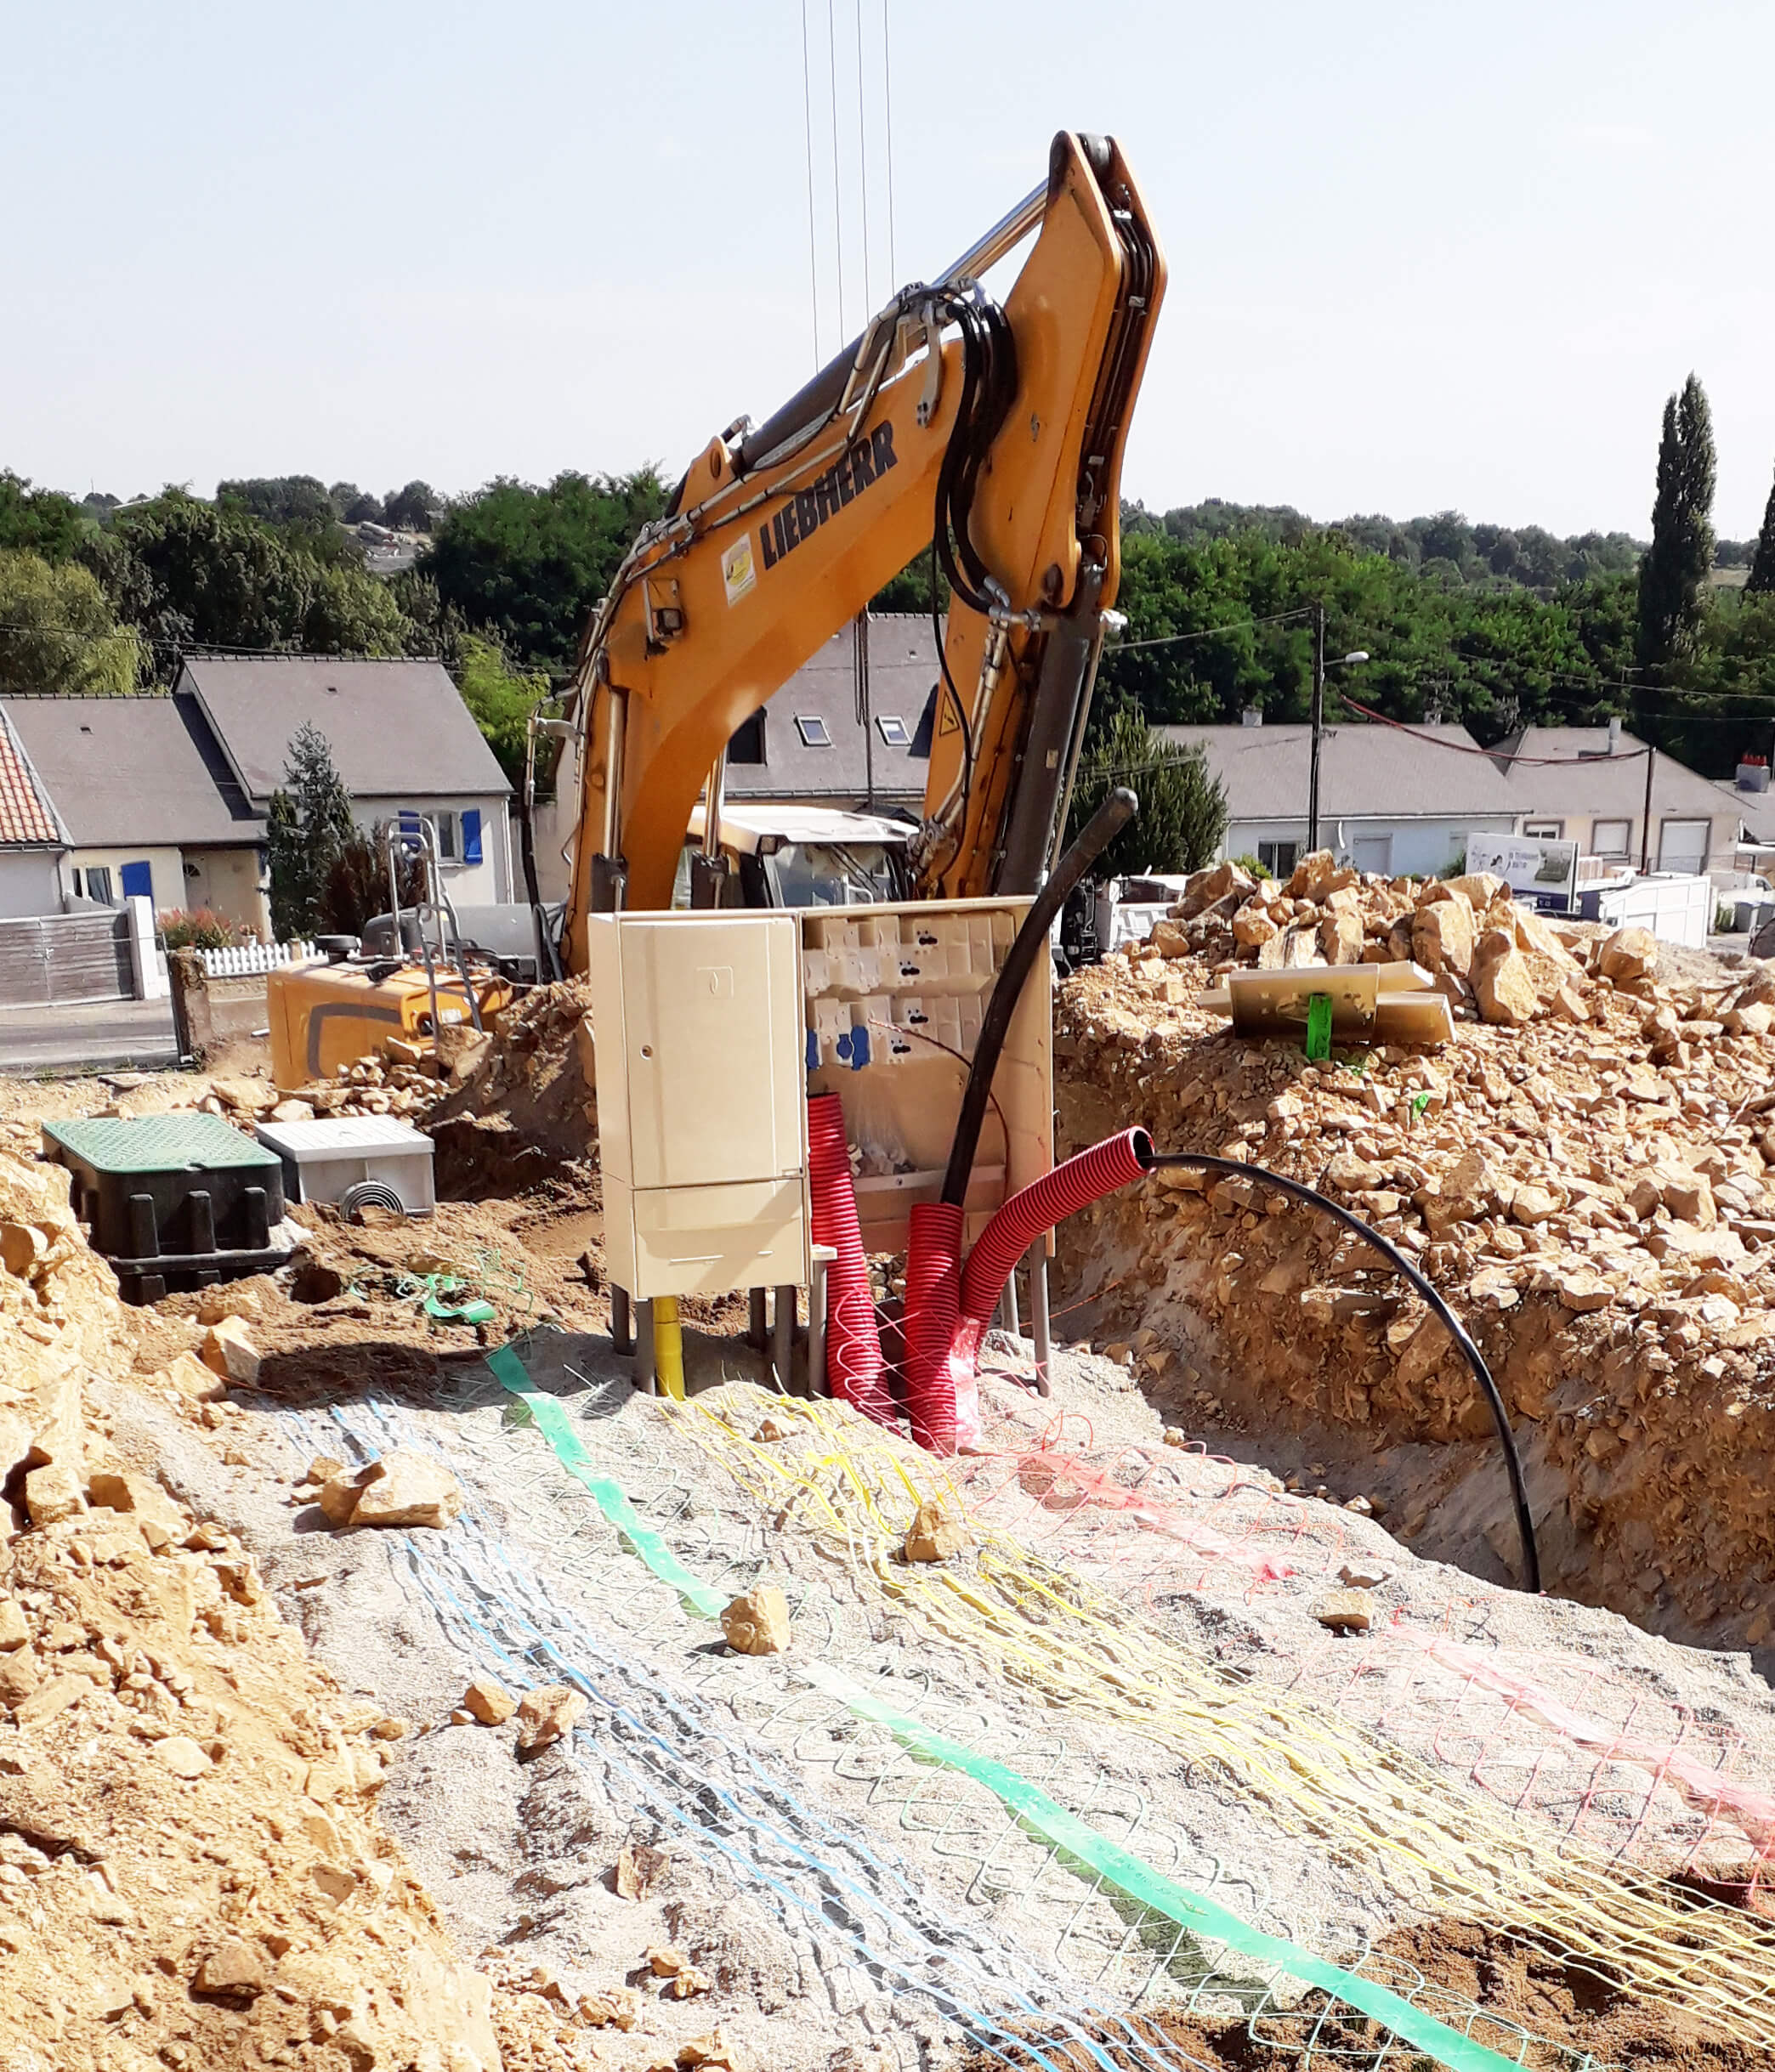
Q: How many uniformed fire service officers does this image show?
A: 0